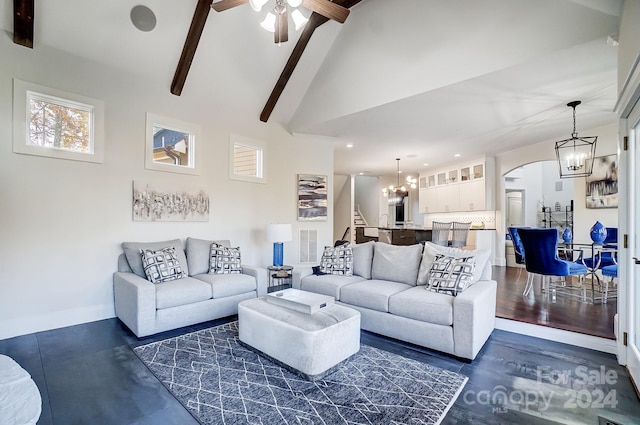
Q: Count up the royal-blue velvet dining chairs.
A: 4